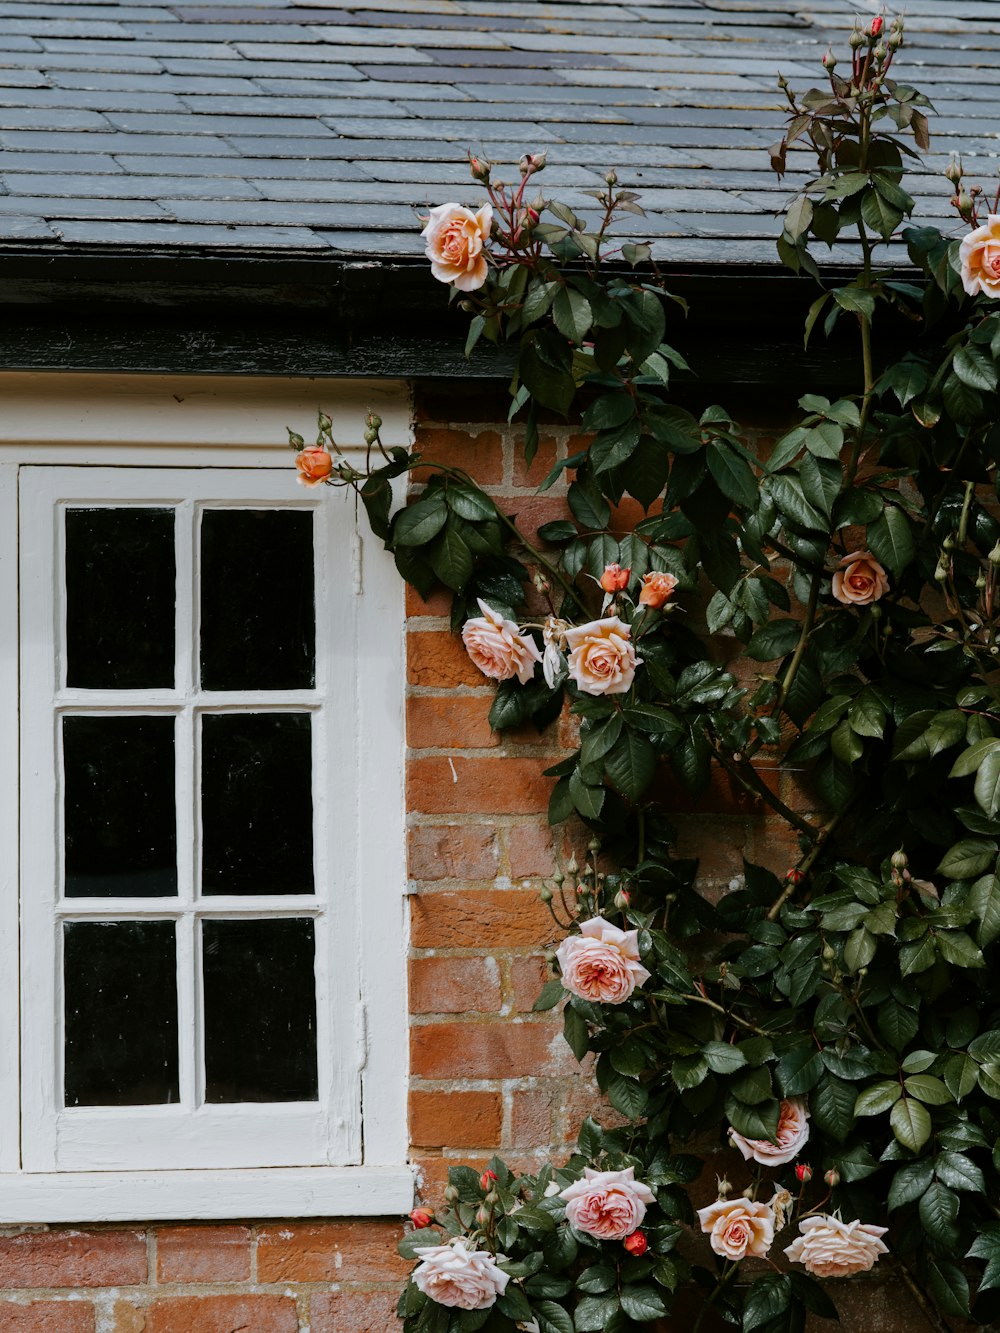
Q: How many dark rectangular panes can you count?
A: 6